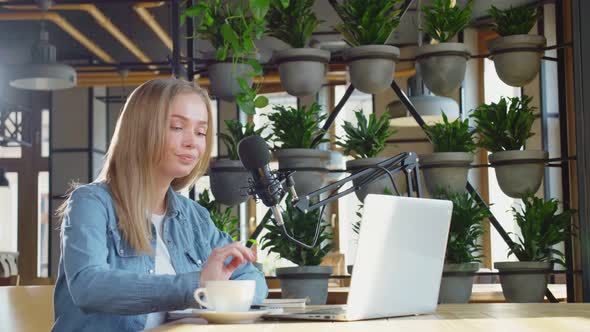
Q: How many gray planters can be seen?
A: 13